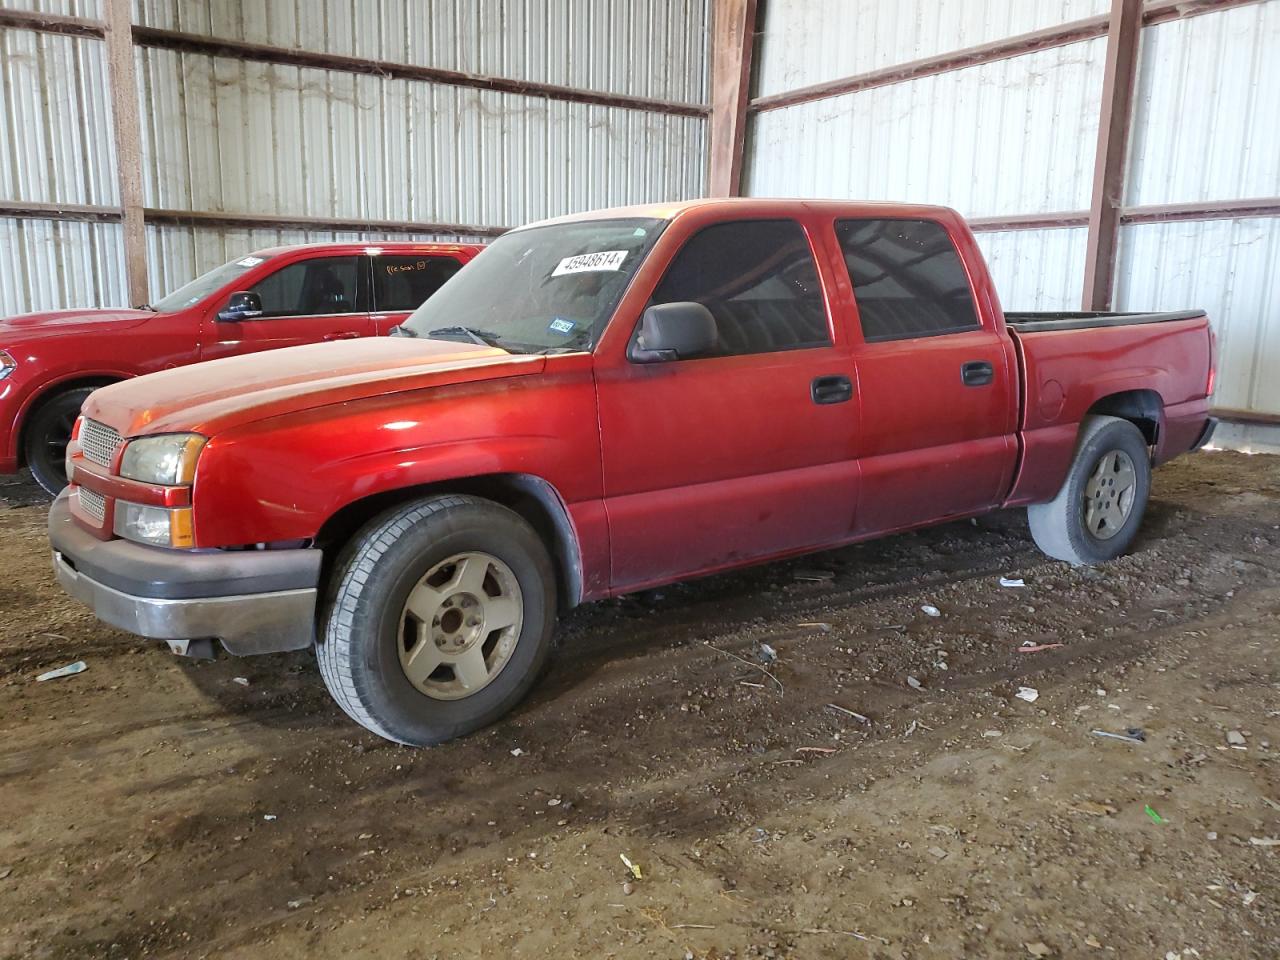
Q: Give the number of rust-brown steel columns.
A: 3